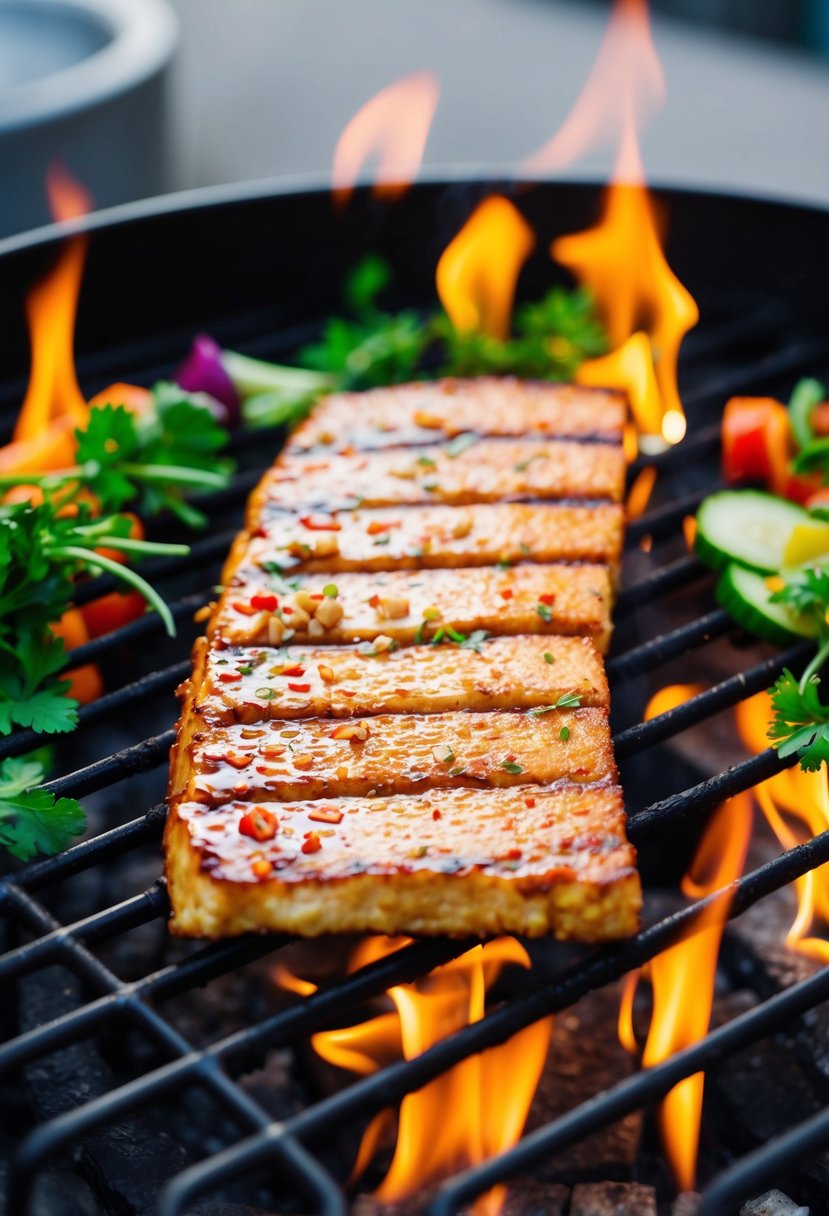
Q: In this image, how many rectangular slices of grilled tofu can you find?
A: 7